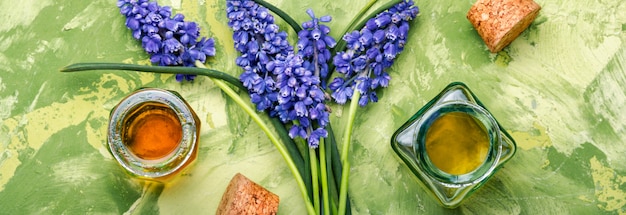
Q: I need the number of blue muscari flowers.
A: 5